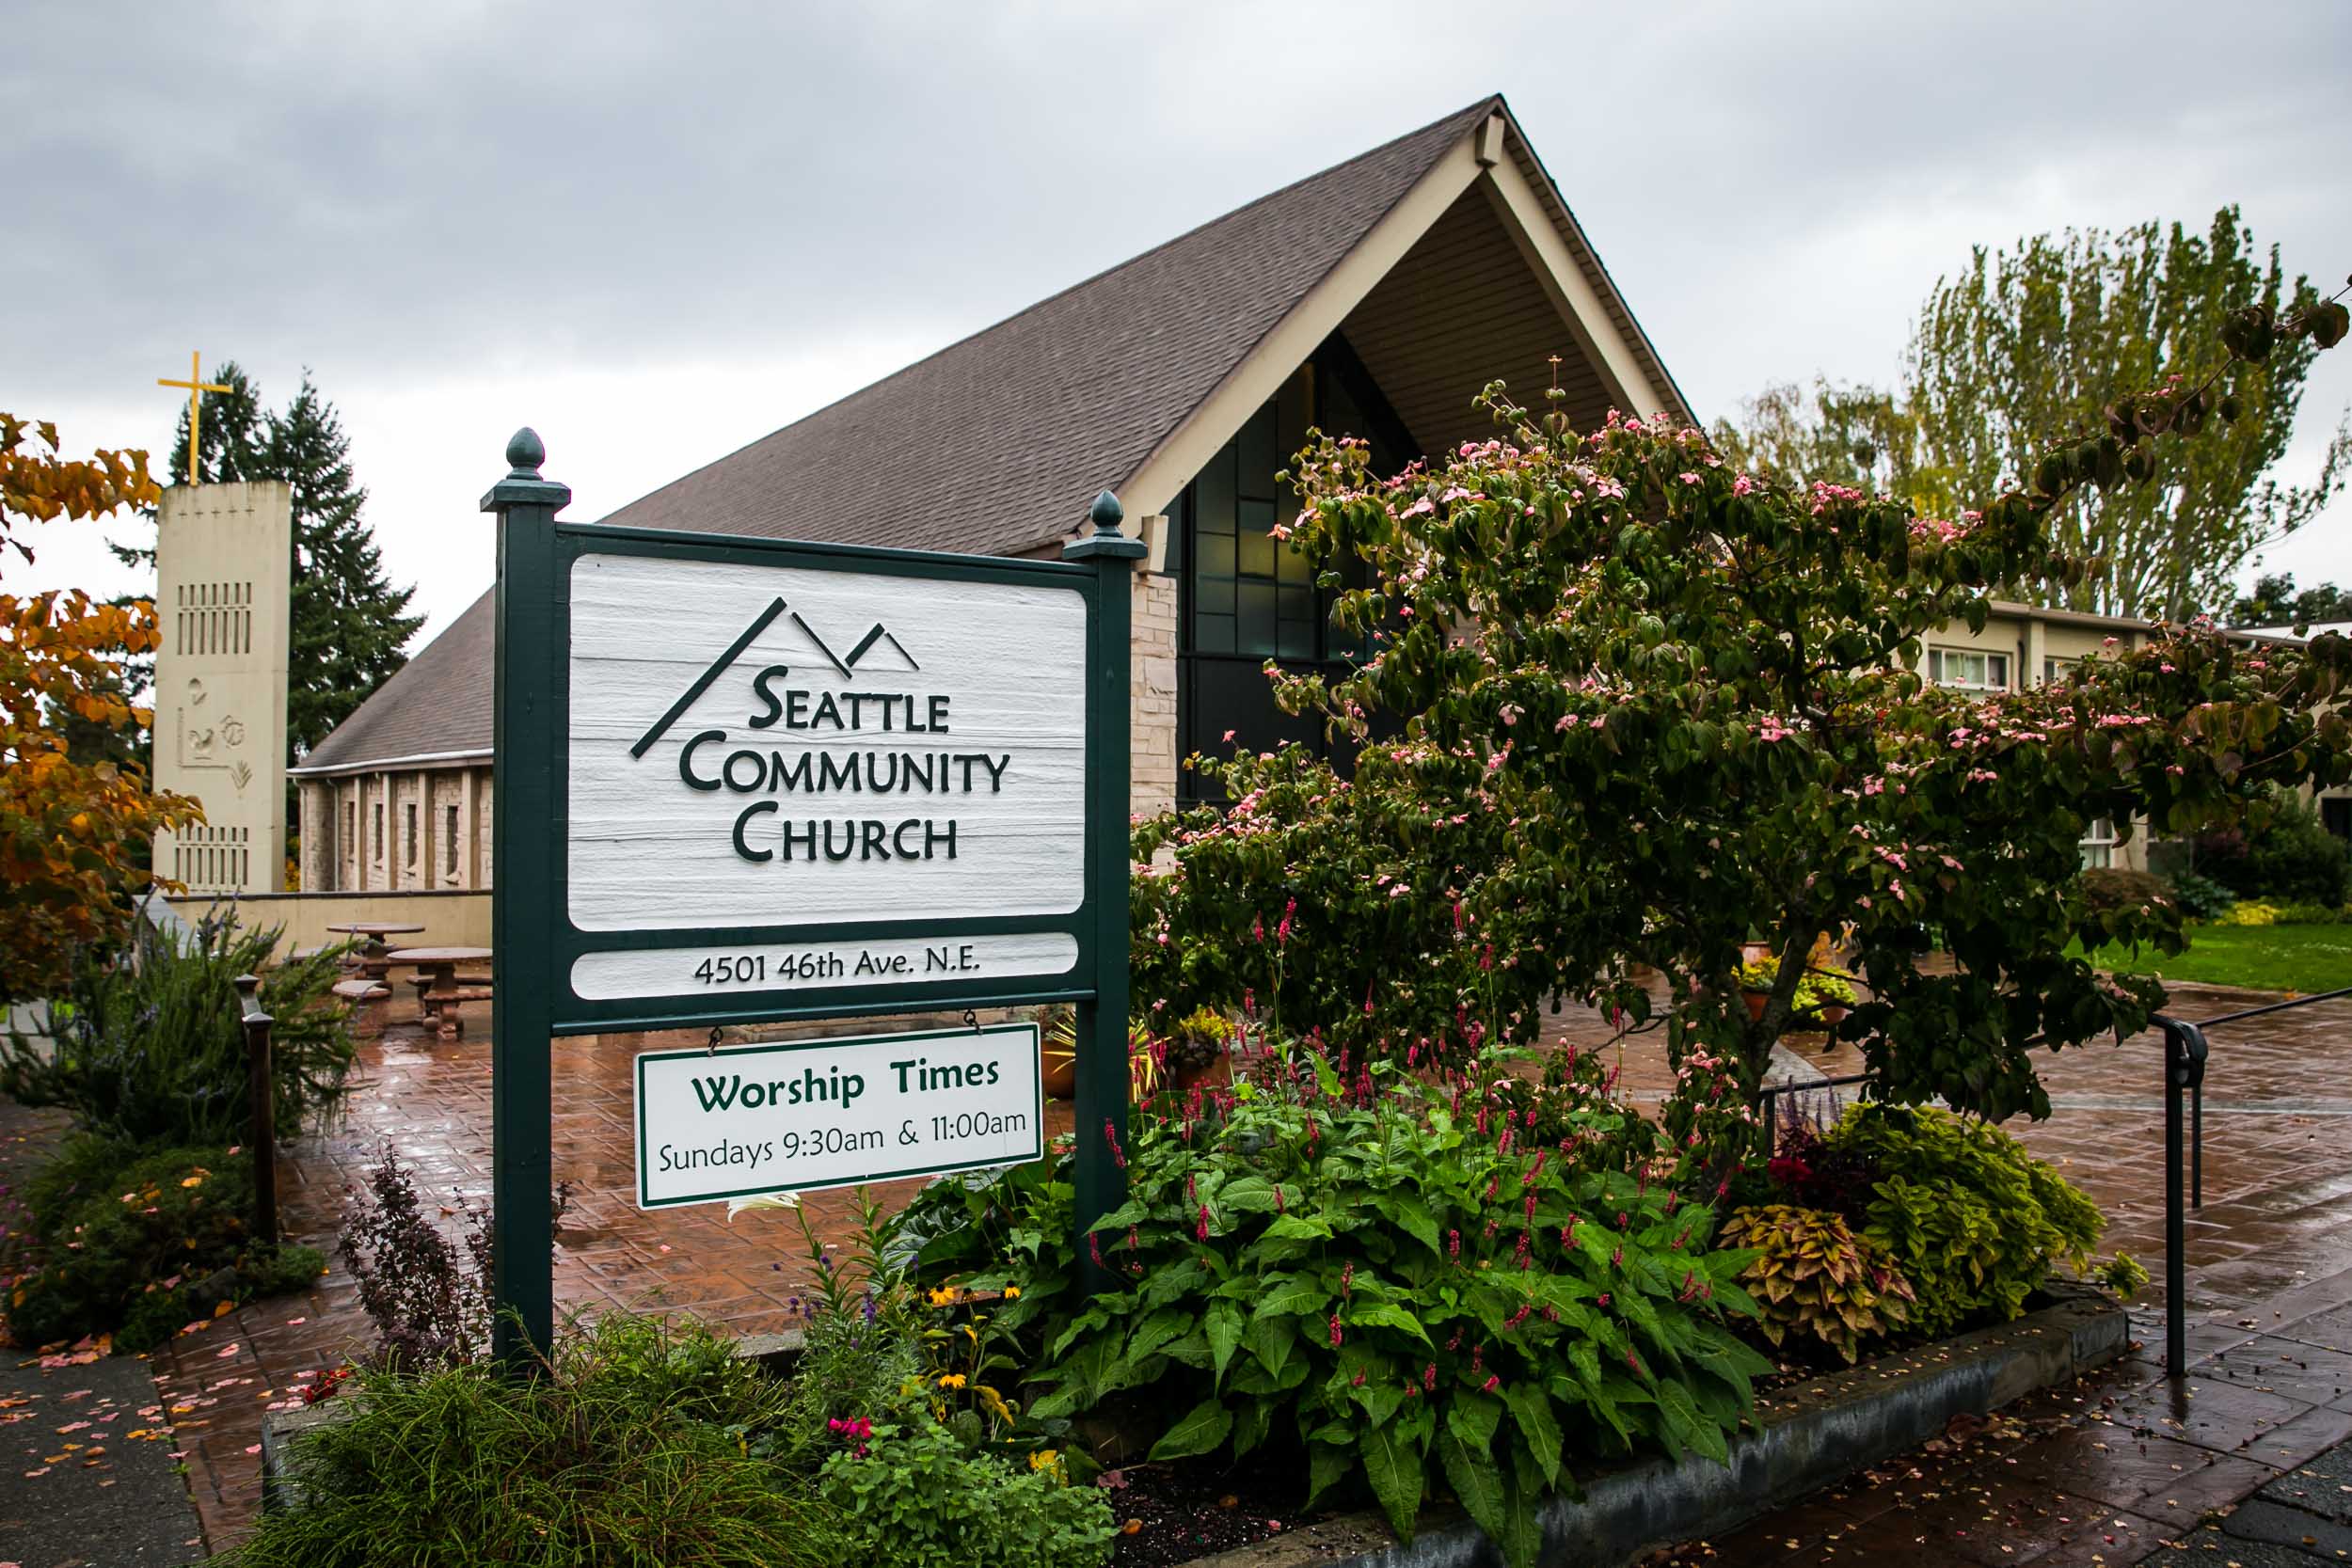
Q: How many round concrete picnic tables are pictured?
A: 2